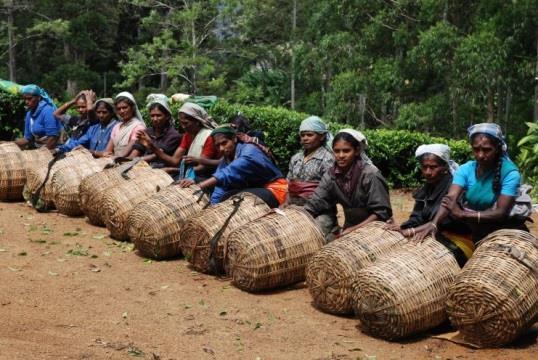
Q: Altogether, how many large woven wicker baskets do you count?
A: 11